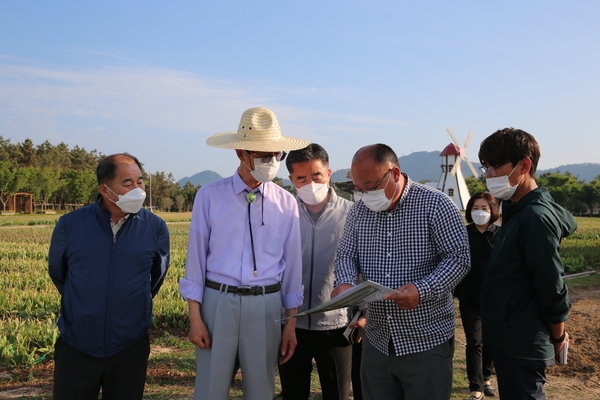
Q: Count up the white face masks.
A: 6